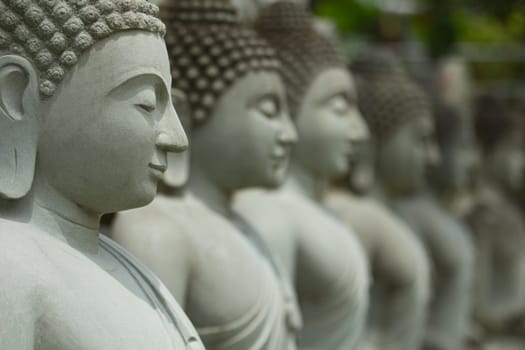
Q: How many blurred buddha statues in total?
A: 5